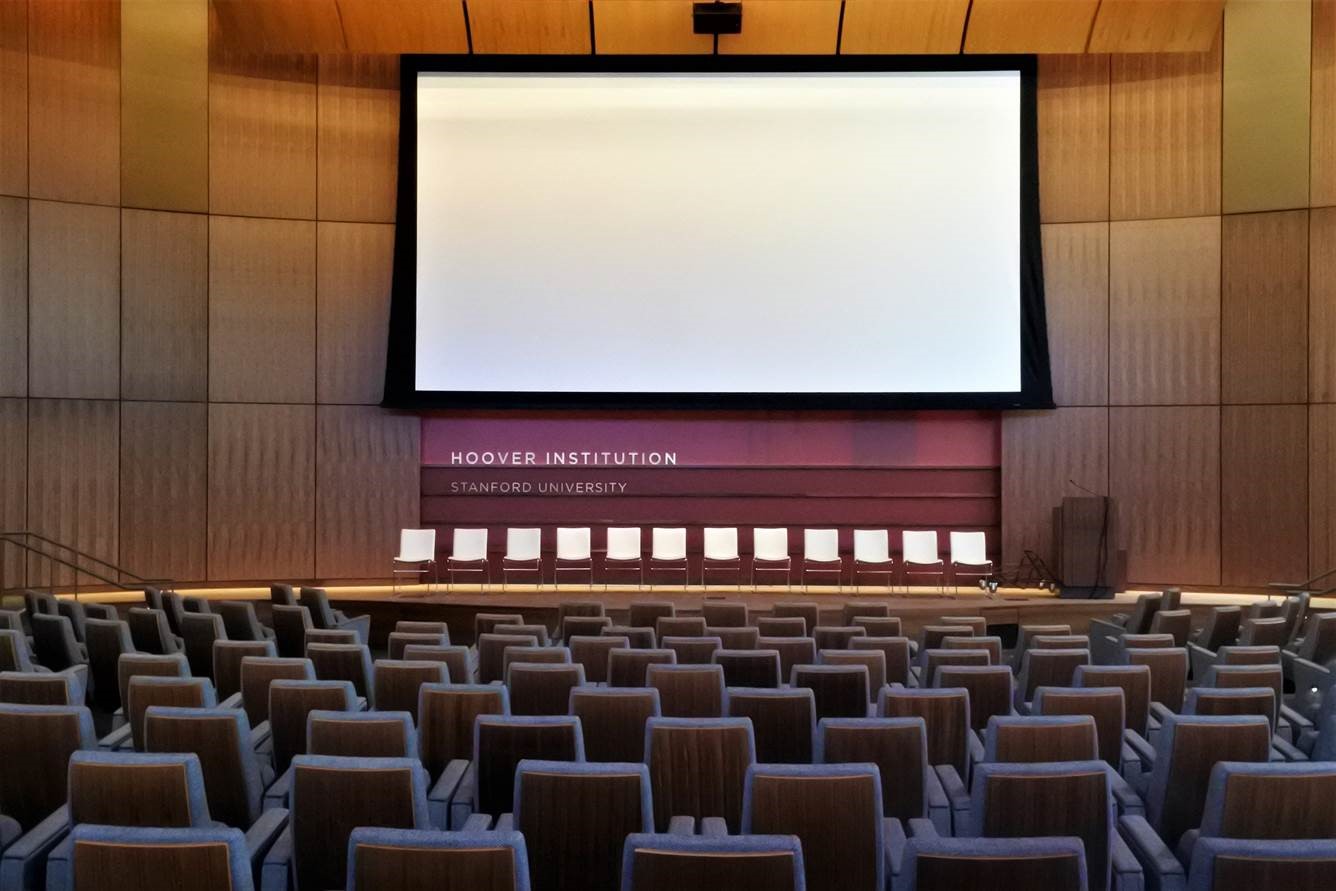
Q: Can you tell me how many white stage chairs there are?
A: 12